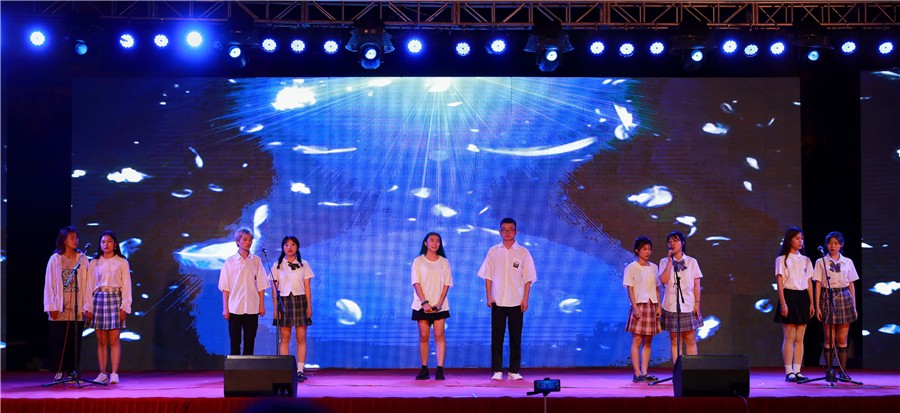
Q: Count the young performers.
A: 10